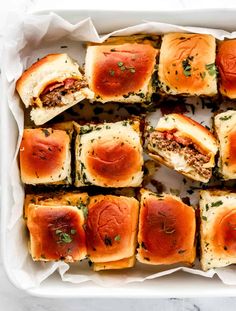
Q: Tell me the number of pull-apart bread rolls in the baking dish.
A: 12